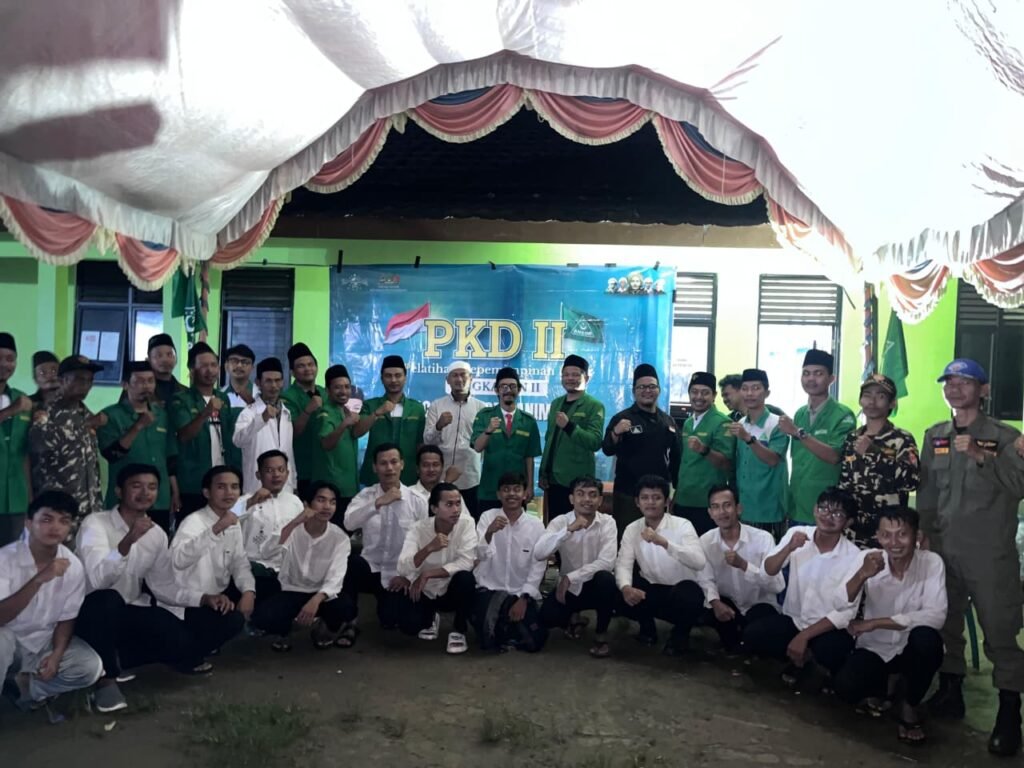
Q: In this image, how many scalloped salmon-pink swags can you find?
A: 10